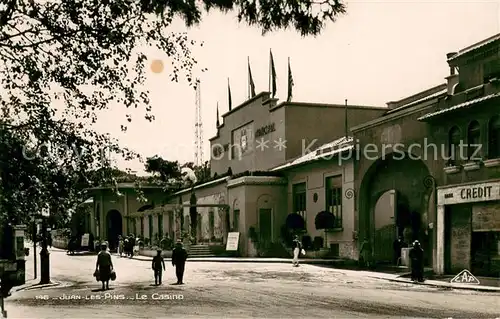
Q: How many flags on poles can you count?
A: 5